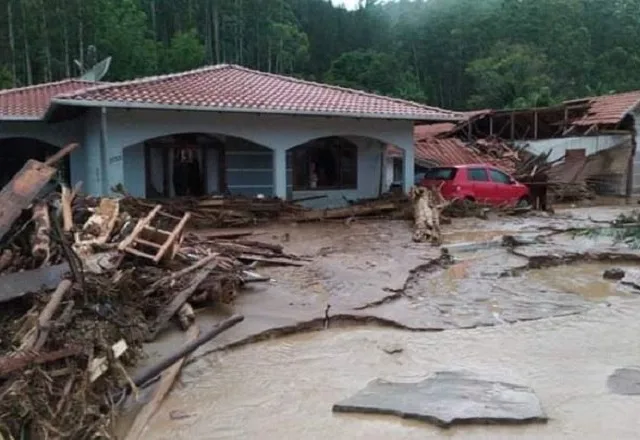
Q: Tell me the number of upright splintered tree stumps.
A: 1